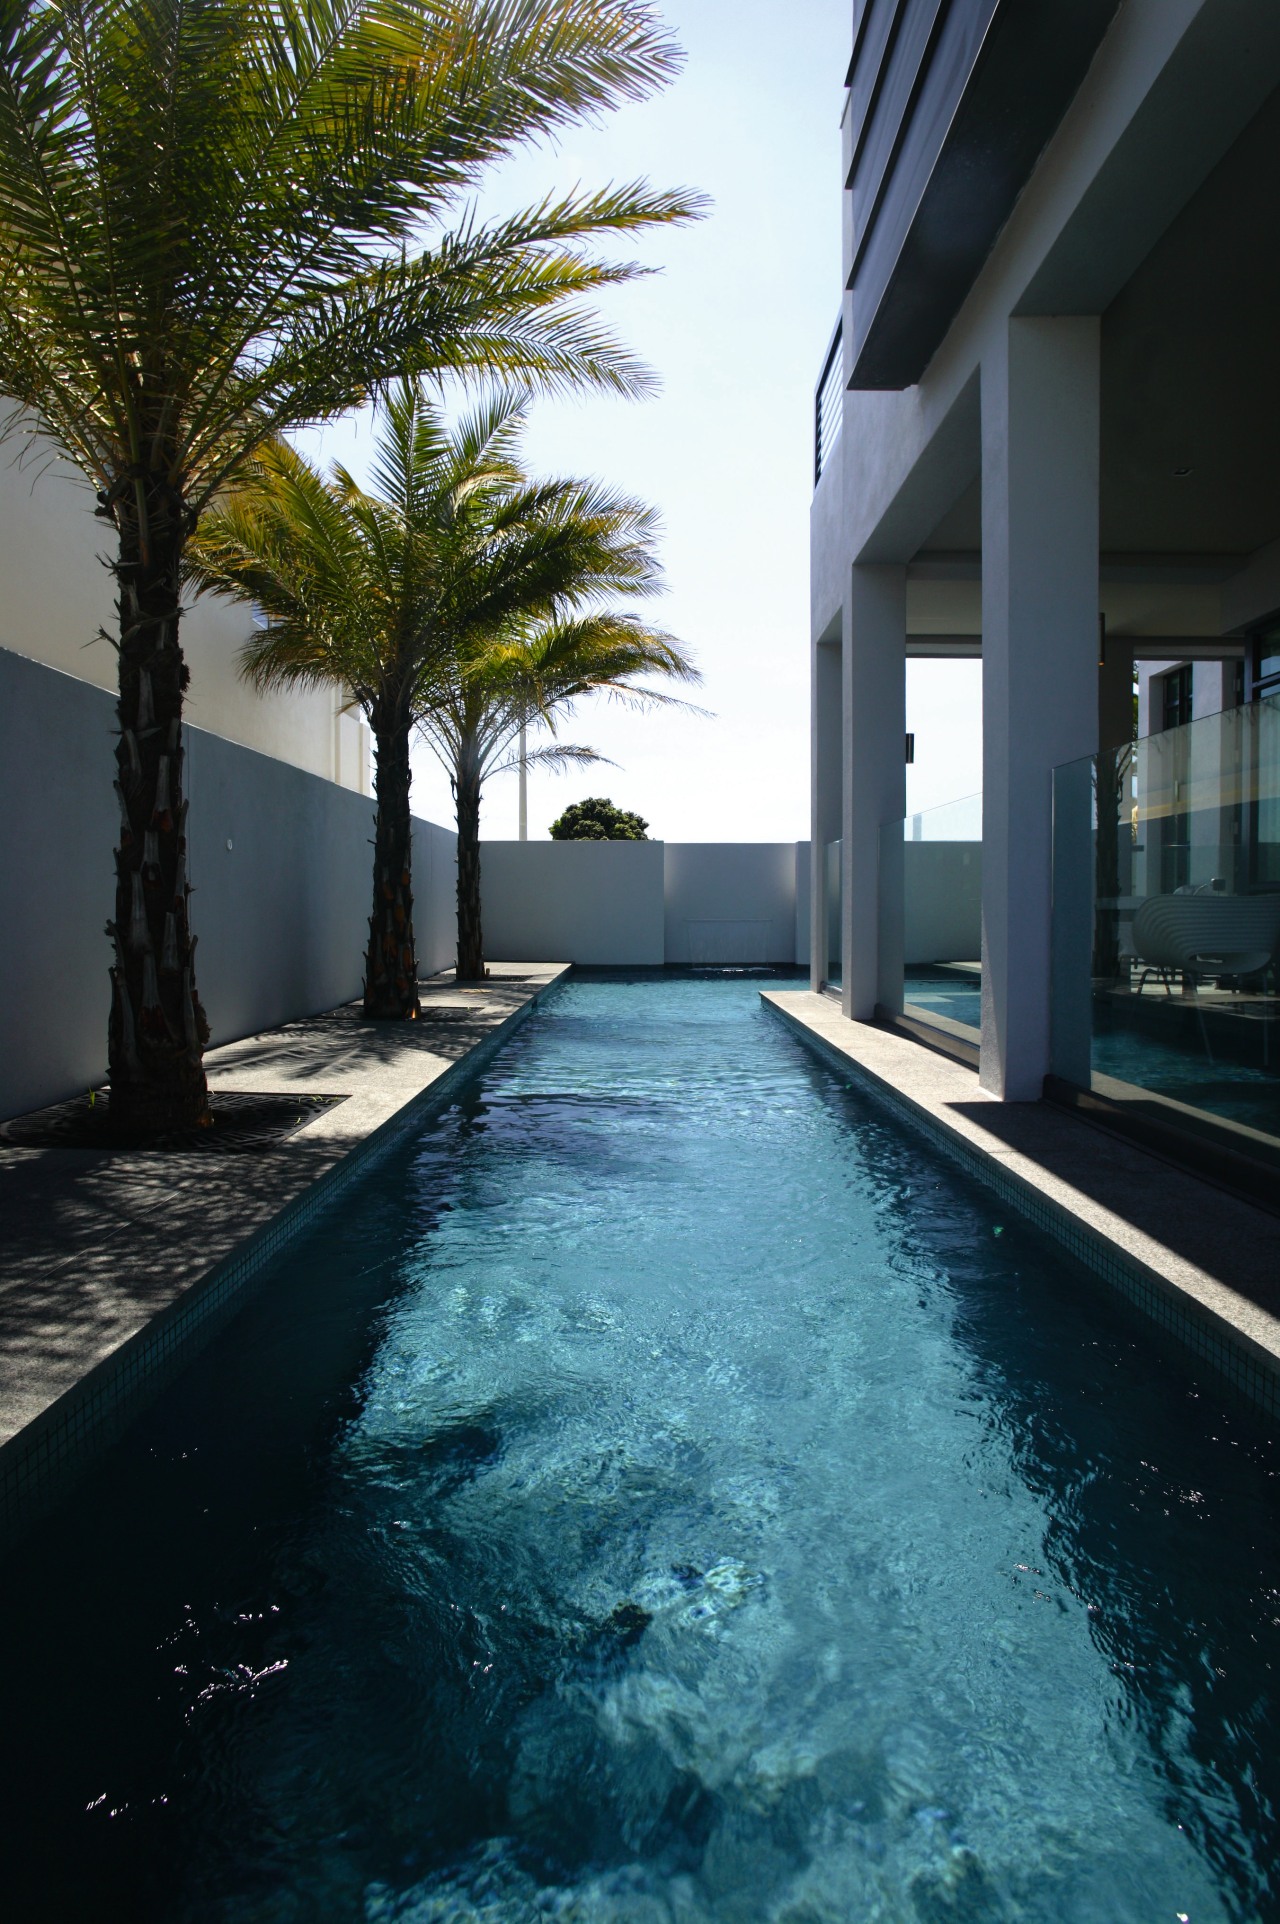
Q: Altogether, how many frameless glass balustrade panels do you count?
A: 3